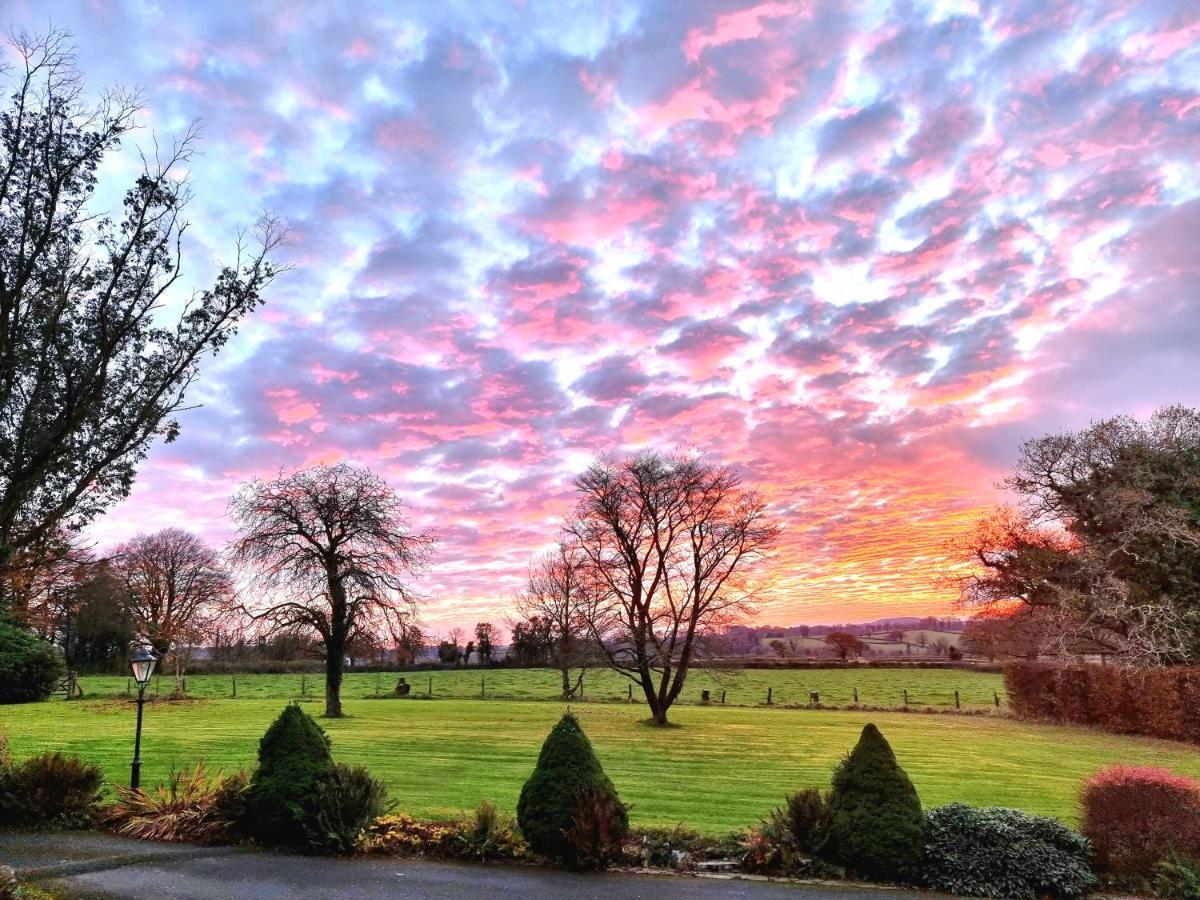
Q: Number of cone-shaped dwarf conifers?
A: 3